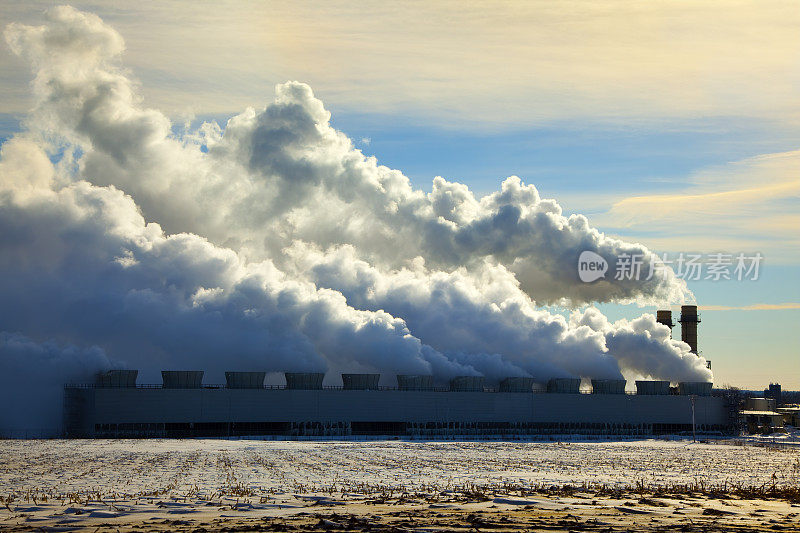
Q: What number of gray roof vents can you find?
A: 12